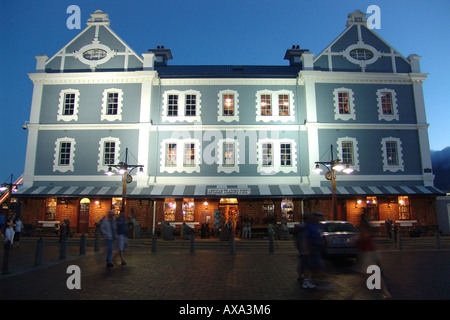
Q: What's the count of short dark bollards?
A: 11